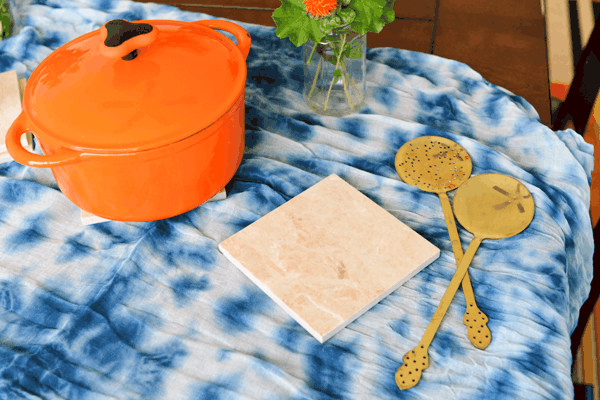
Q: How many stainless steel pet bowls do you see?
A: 0